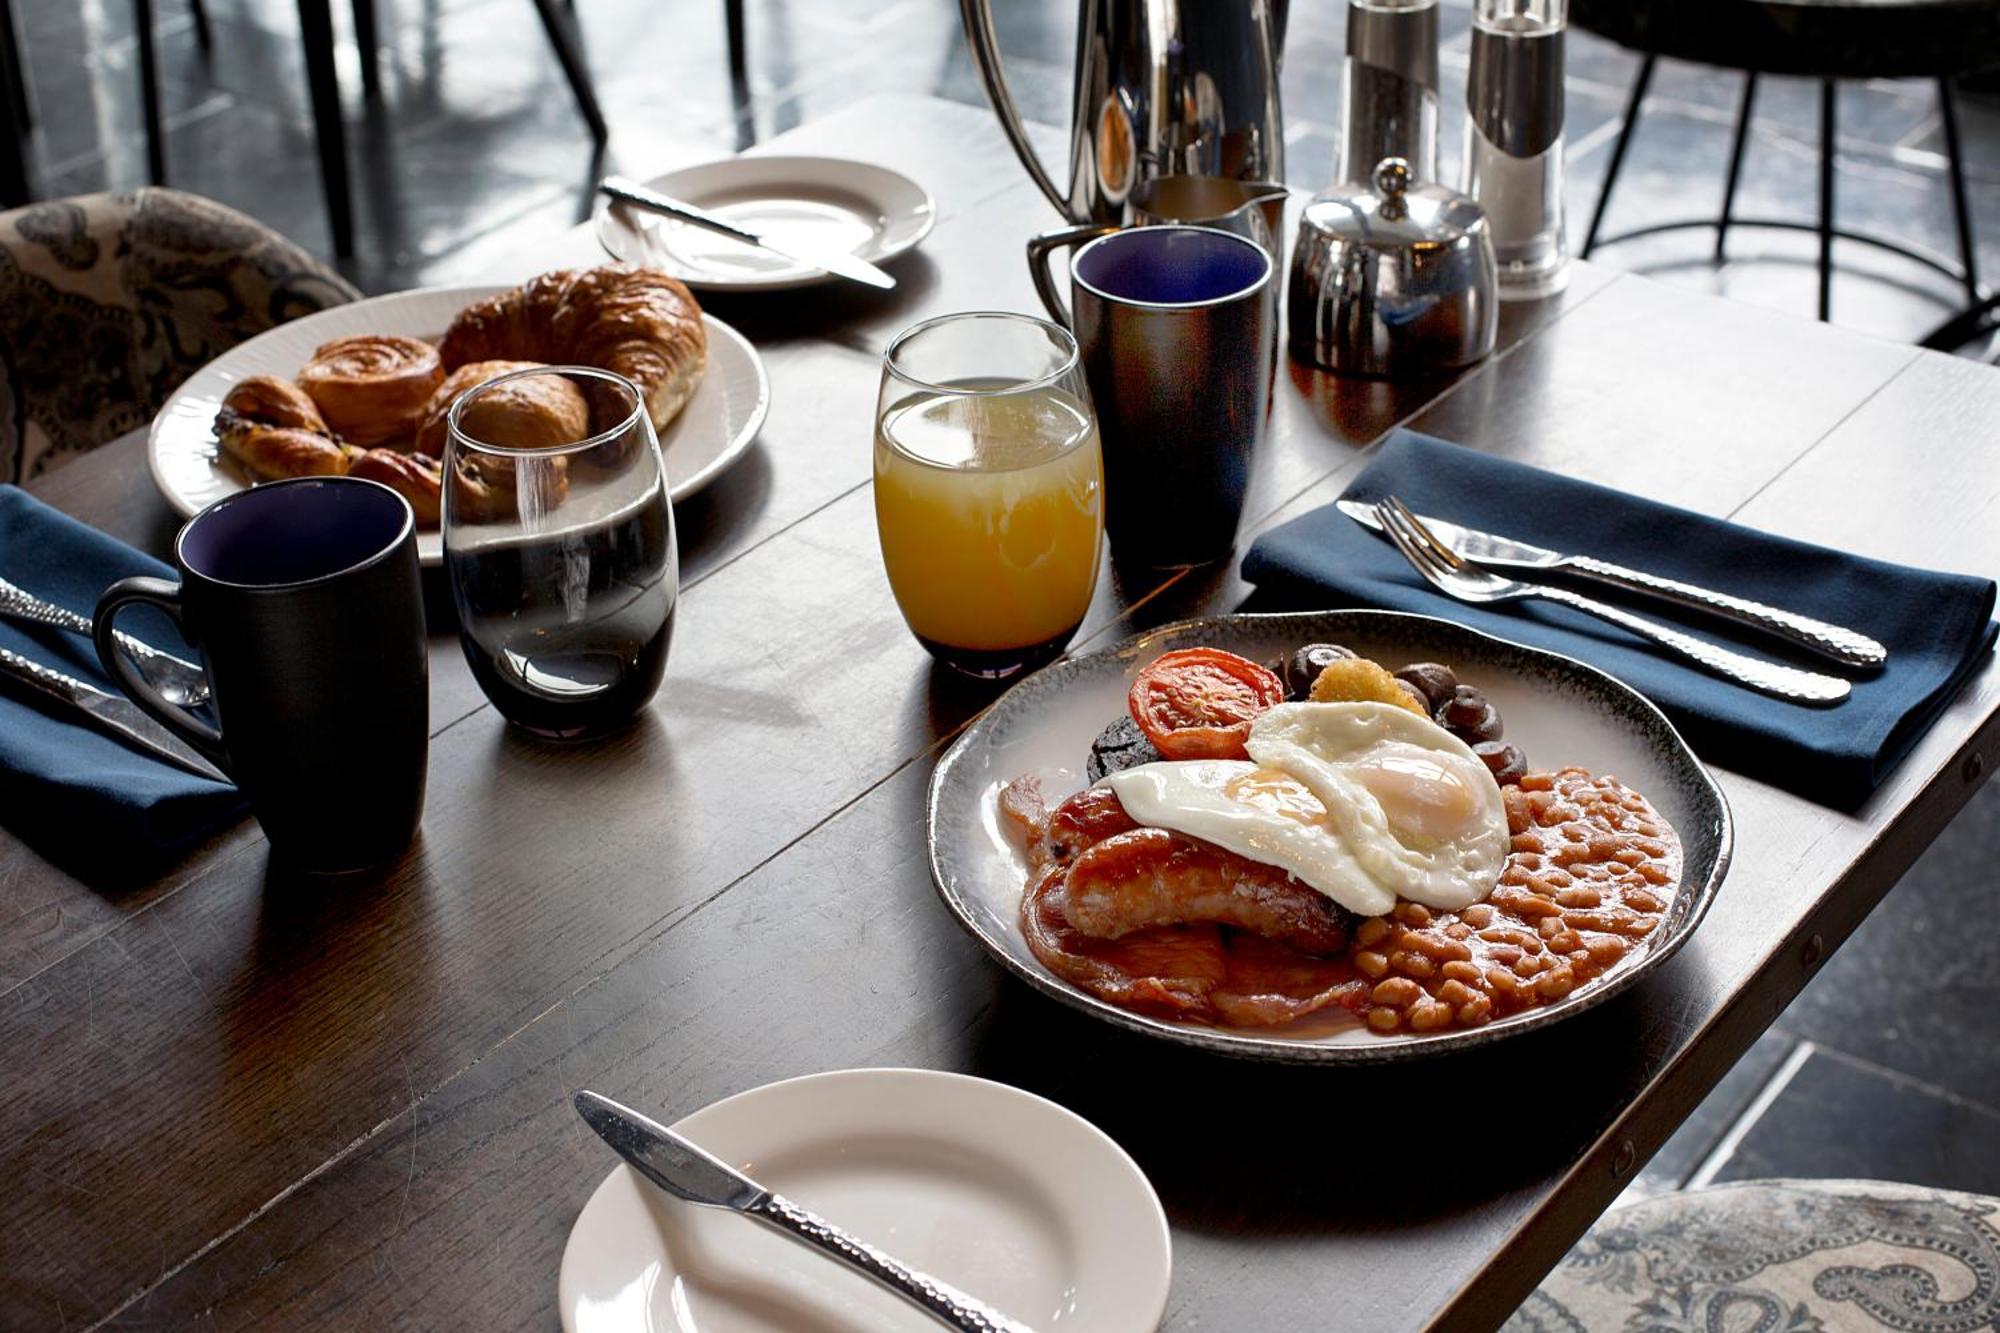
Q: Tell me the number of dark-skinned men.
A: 0